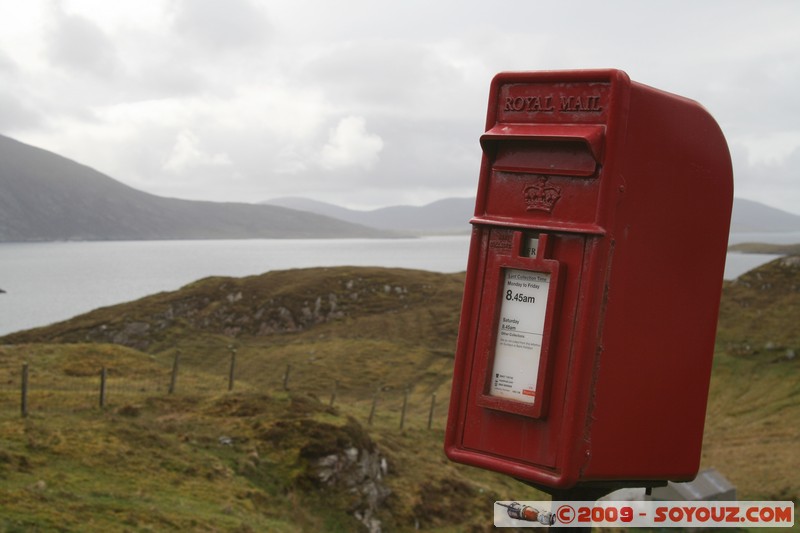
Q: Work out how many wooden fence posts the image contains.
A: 9